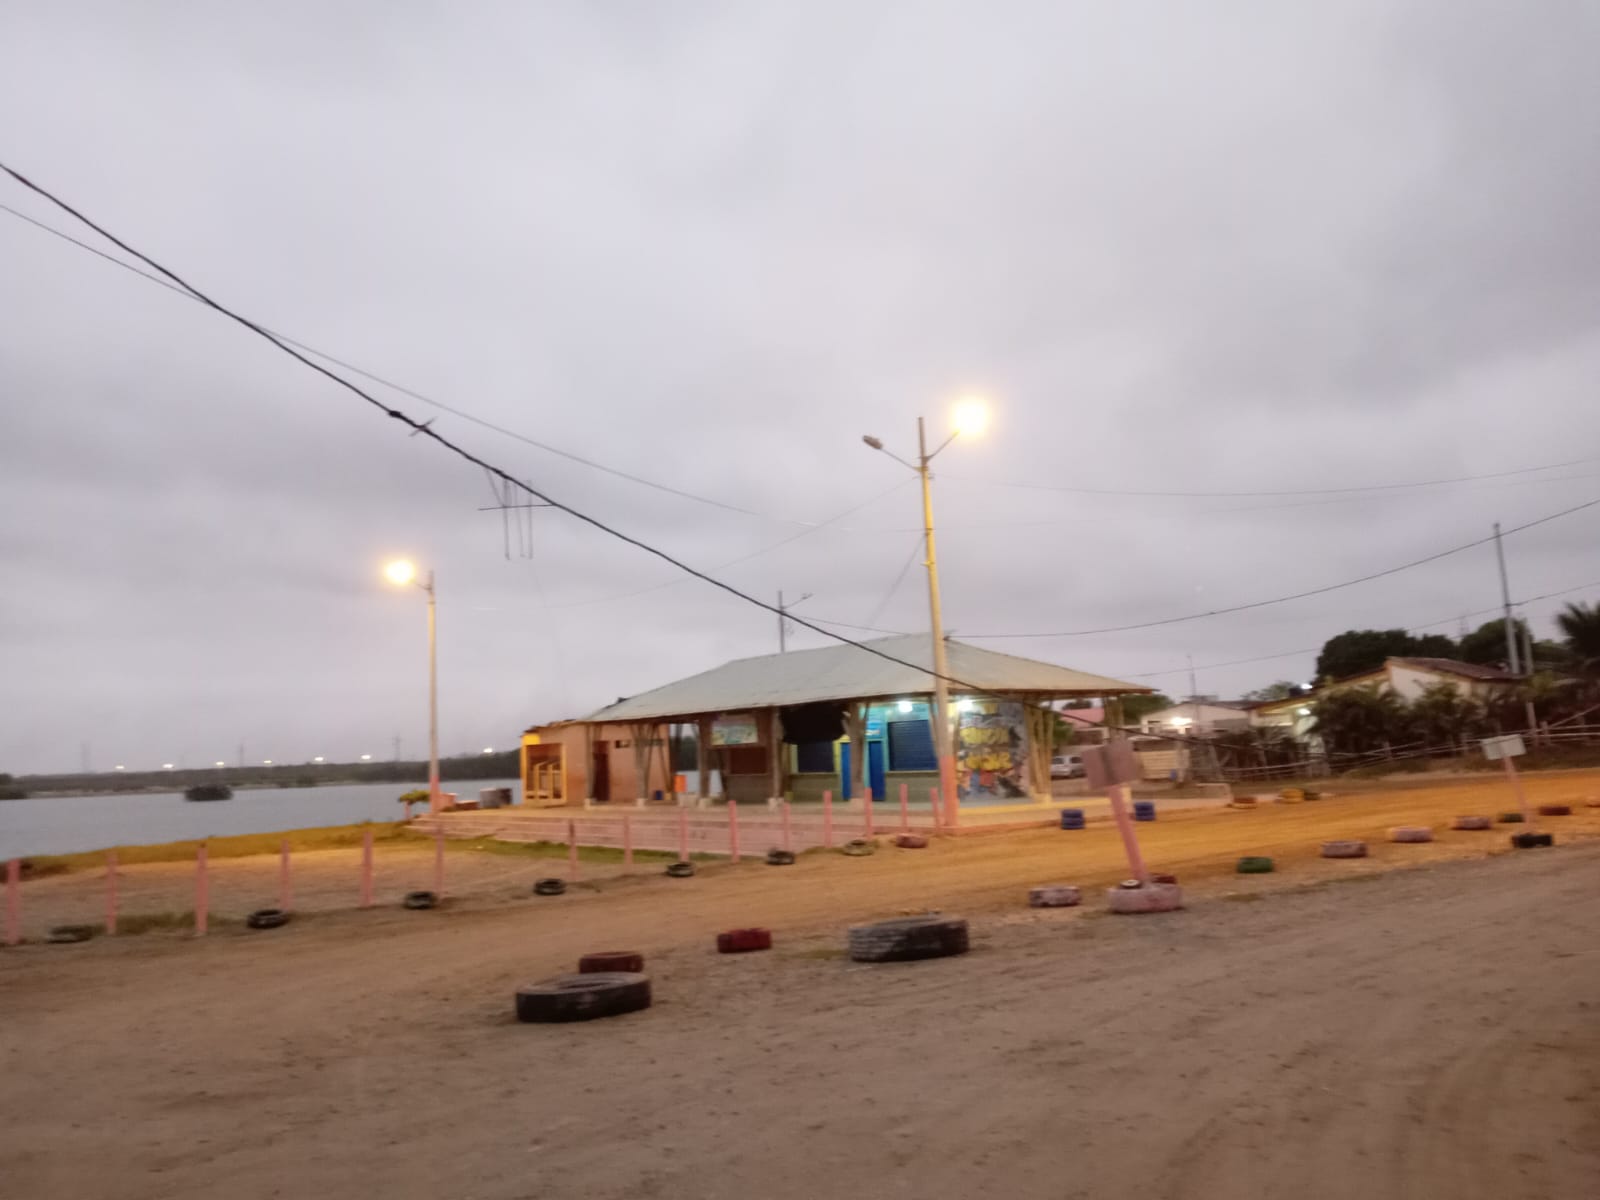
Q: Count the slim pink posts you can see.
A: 15